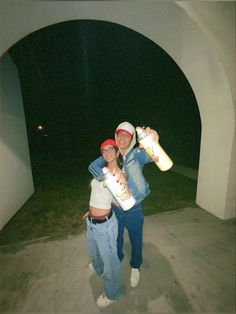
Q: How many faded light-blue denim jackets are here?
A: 1